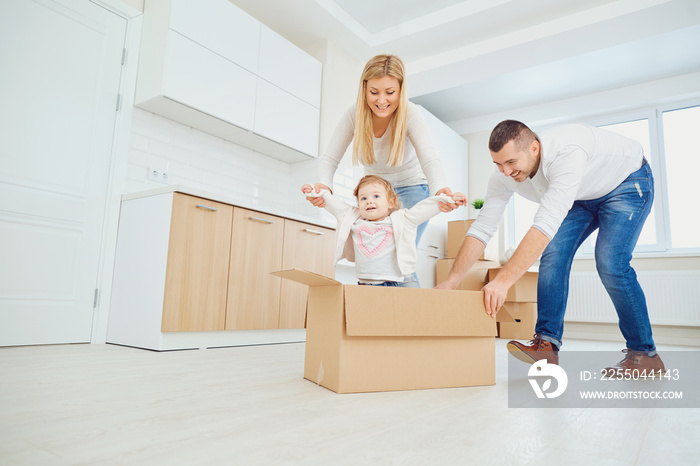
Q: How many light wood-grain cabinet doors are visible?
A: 3